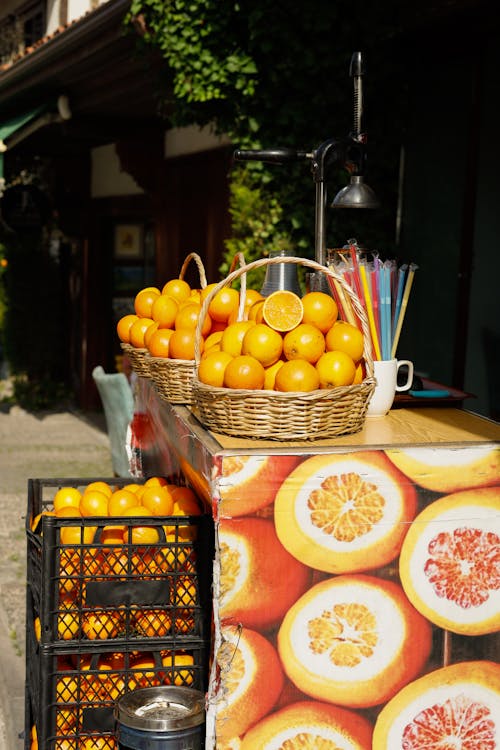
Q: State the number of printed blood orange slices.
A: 2